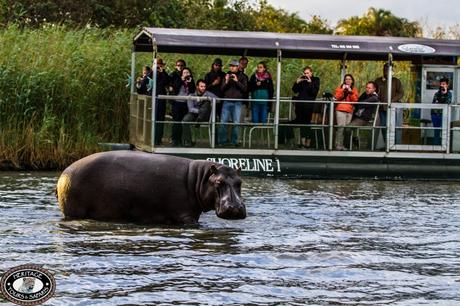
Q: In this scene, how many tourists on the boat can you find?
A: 14